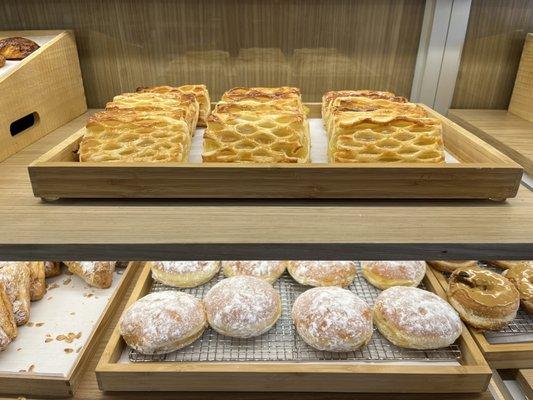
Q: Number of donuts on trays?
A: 12